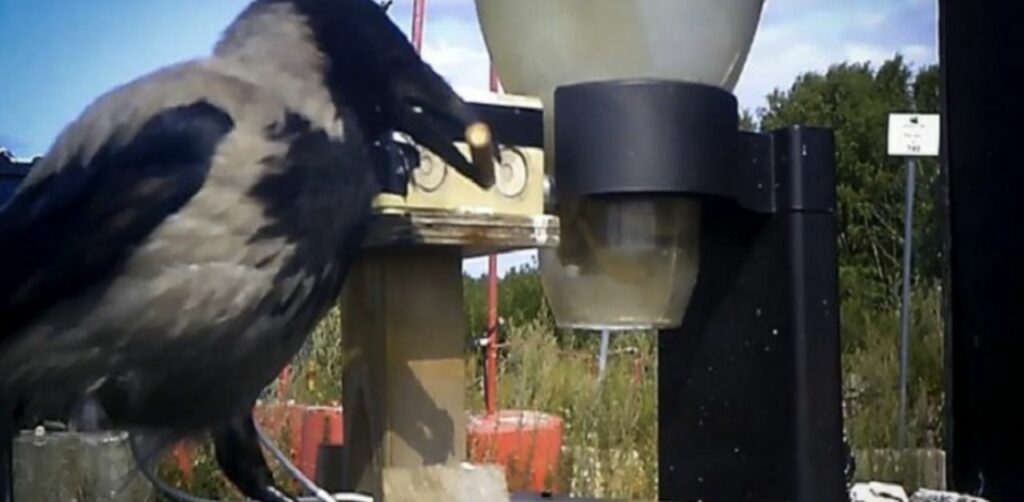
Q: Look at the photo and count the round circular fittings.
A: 2